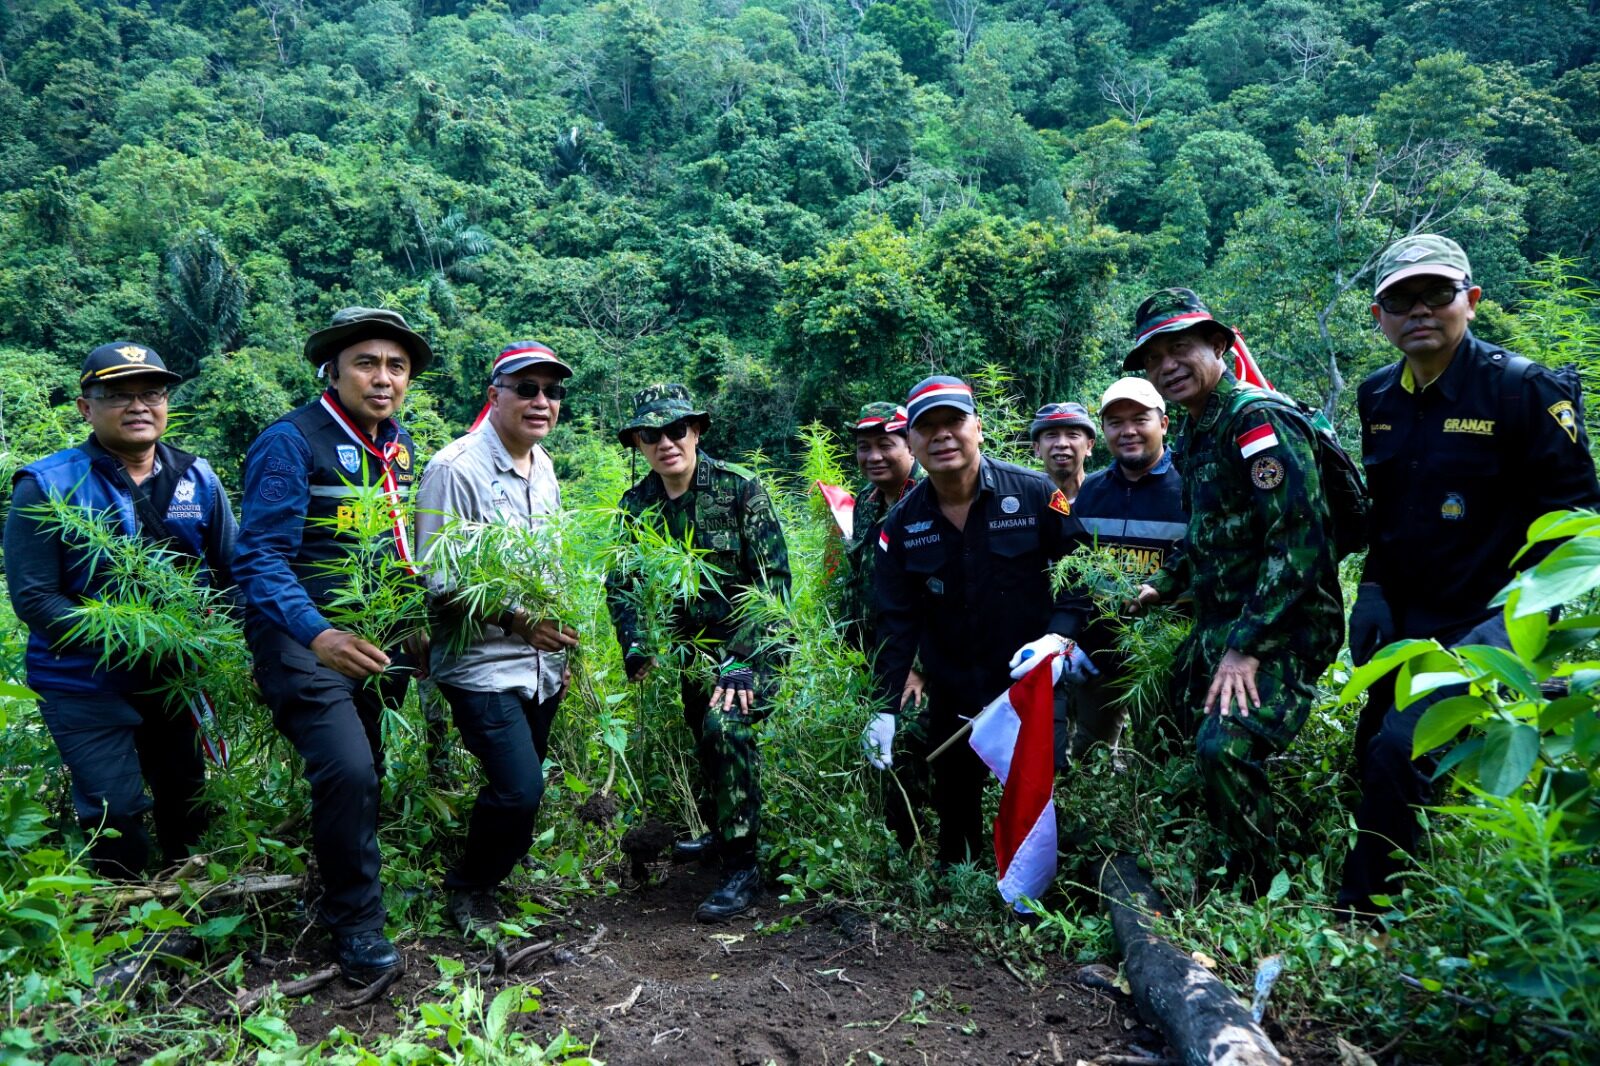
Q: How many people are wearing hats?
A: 10